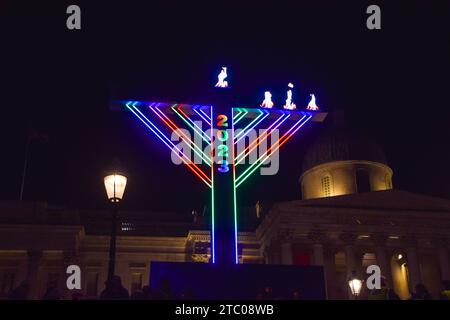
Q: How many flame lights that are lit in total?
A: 4